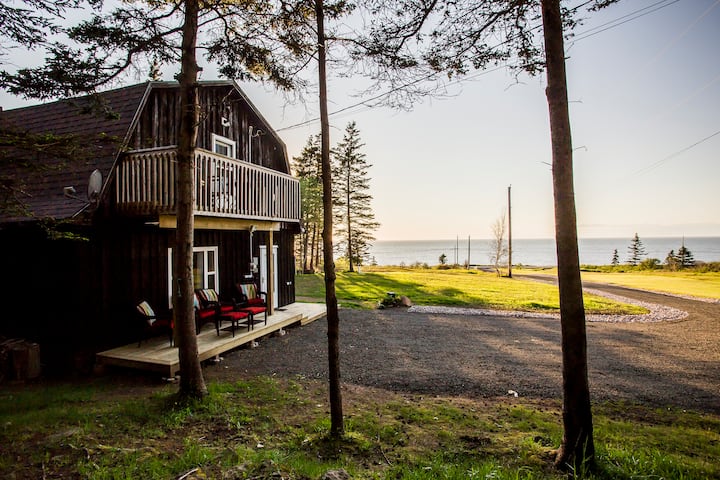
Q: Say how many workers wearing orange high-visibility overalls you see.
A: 0